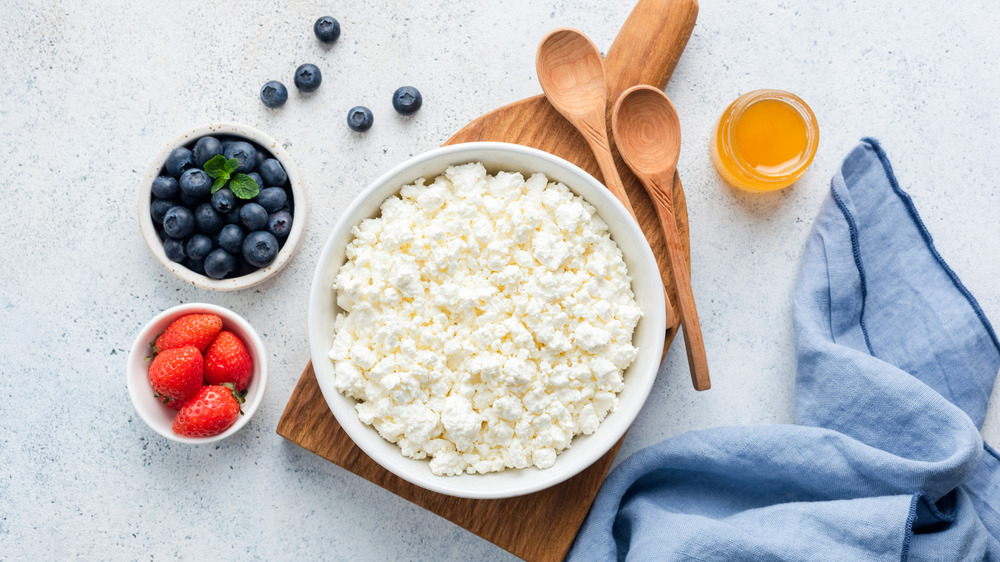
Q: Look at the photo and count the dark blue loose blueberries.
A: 5